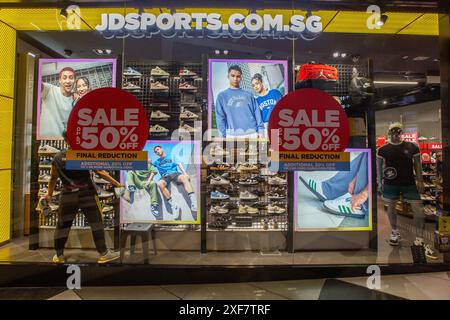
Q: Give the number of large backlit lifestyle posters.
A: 4